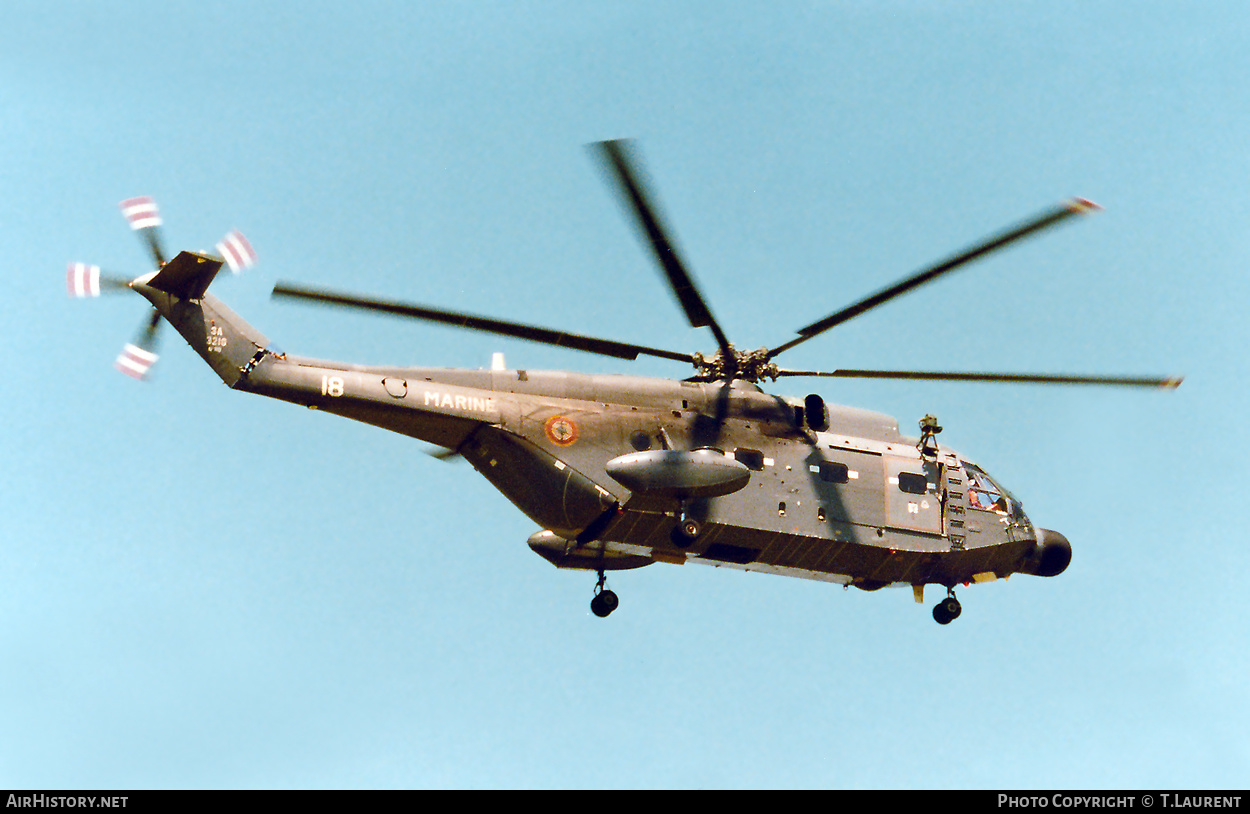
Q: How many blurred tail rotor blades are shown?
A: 4